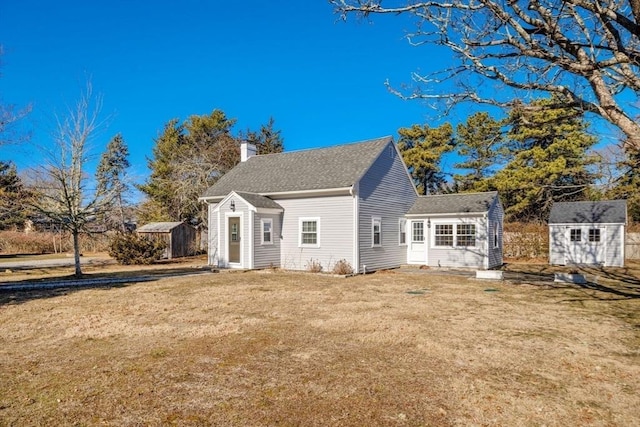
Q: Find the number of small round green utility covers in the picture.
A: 2